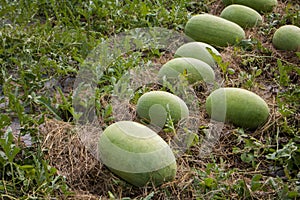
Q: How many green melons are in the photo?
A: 9